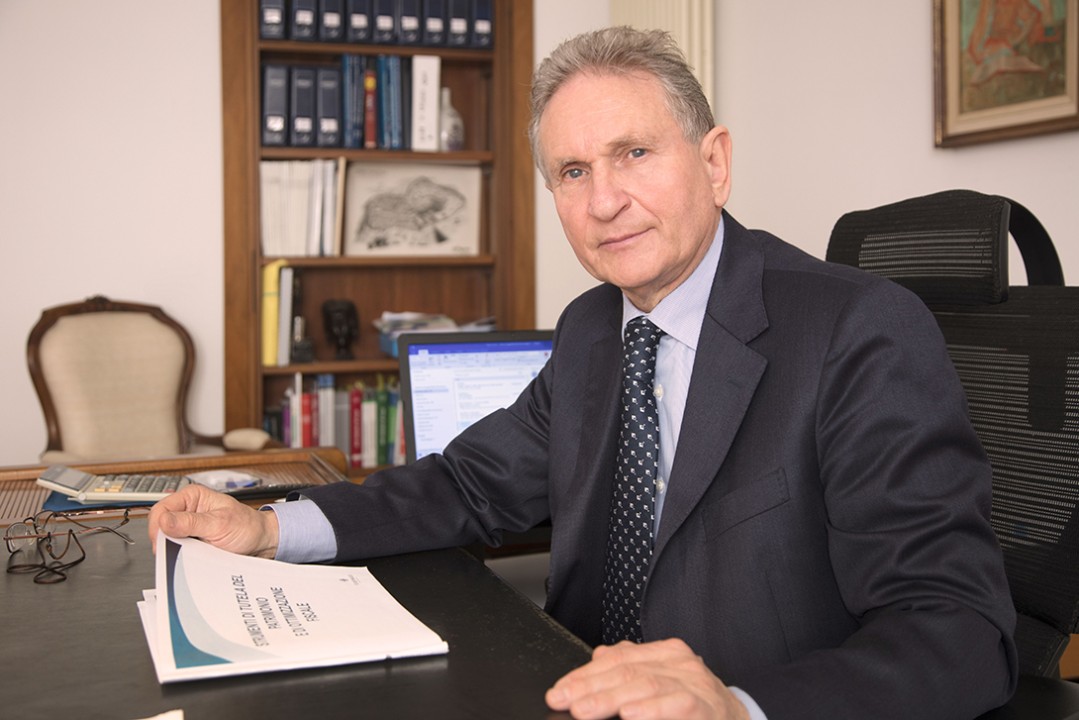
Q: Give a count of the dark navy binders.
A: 12